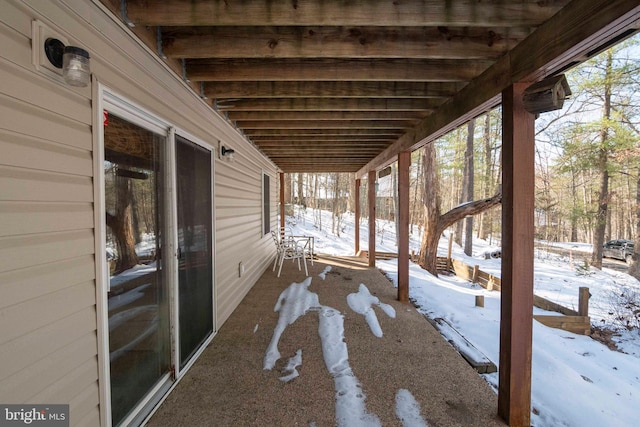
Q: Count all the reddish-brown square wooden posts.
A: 5